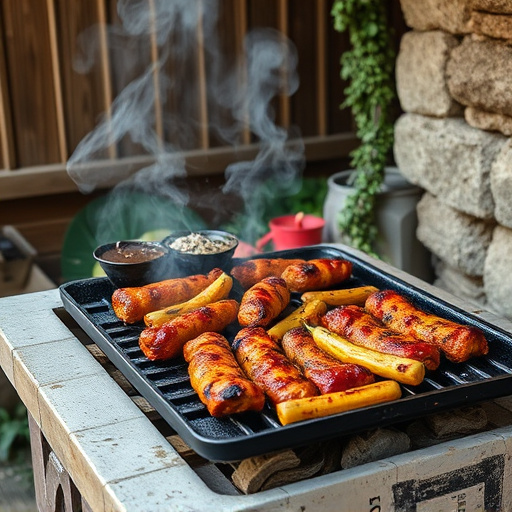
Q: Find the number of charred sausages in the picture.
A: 10